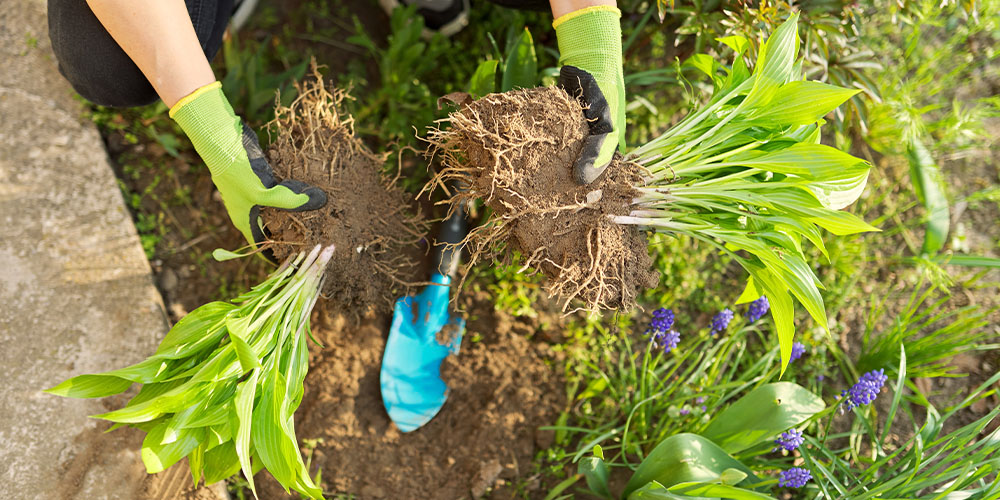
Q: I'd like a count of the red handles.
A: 0